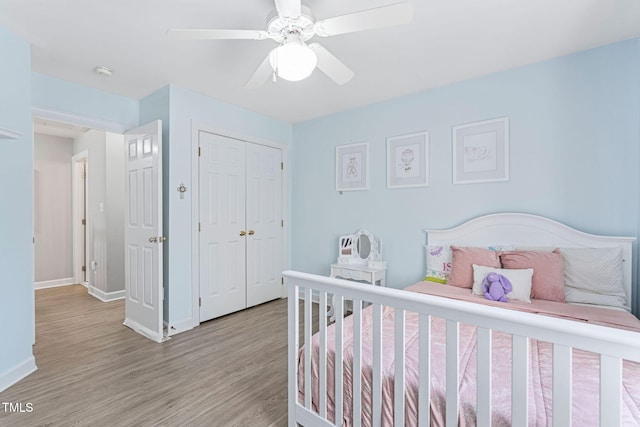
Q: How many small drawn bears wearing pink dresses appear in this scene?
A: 0